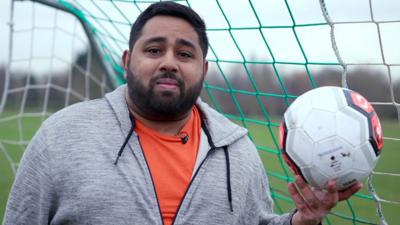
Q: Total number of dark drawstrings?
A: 2